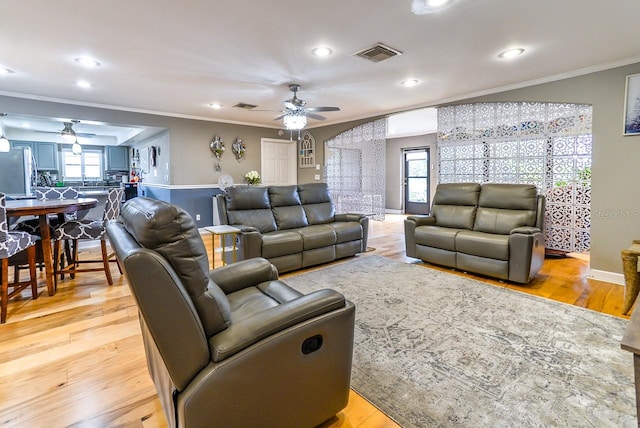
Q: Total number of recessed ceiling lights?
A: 8